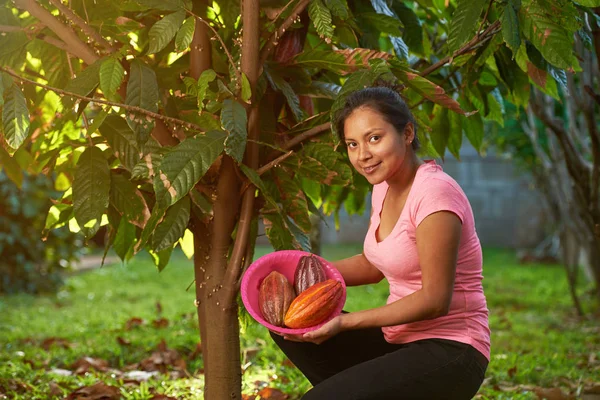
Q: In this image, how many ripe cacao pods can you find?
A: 3